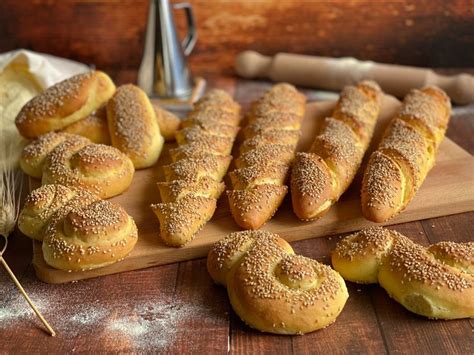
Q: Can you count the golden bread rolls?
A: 11